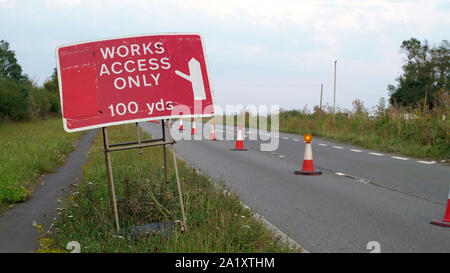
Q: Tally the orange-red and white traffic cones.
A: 6